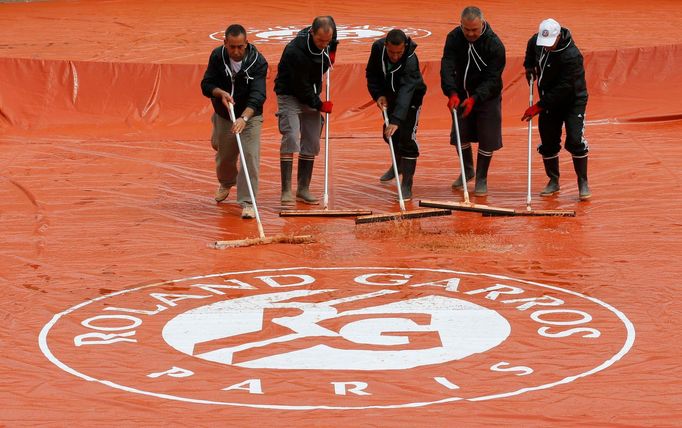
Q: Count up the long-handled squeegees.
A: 5